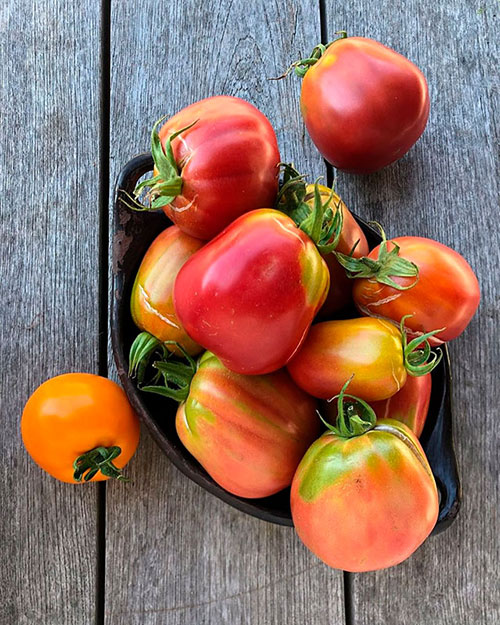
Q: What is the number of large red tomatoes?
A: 3